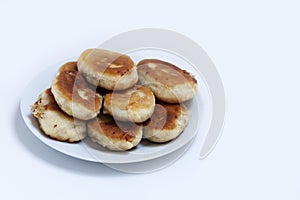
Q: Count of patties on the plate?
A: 7